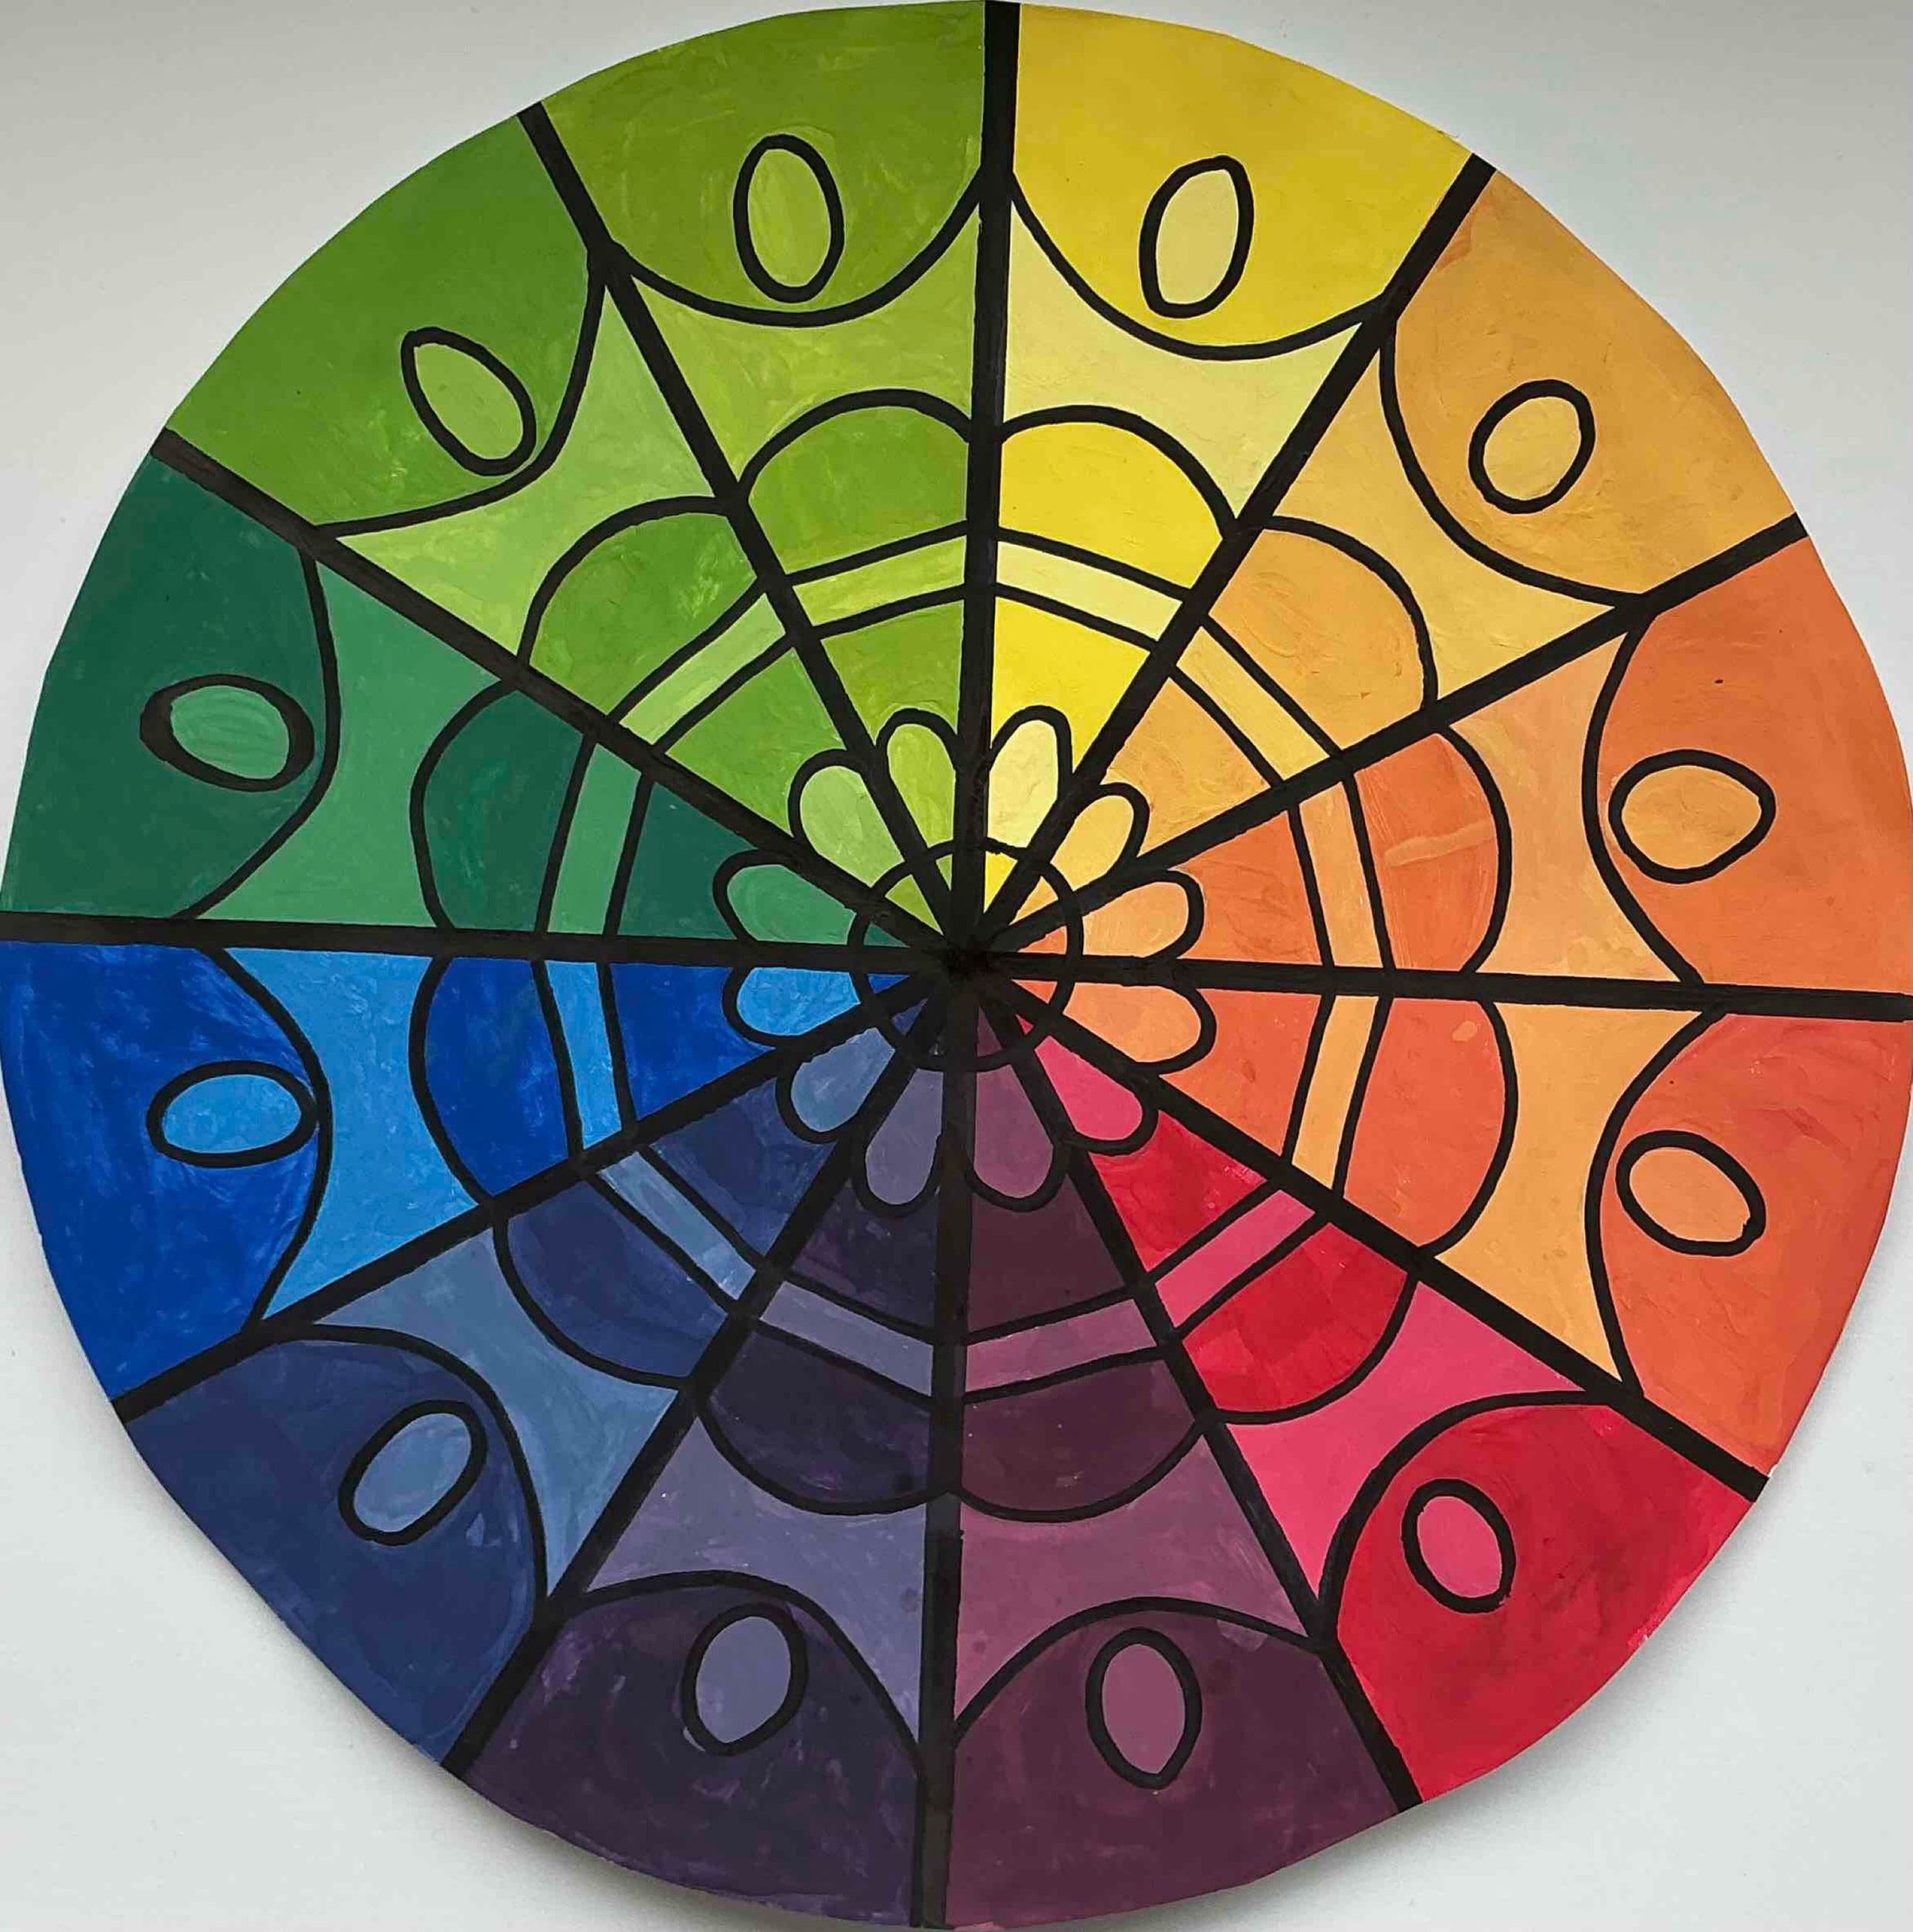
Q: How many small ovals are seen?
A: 12